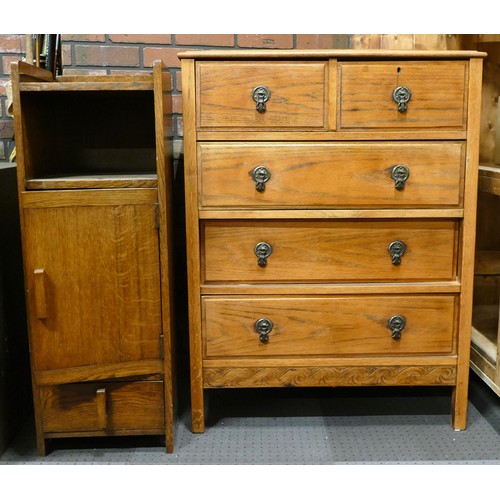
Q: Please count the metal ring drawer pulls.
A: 8